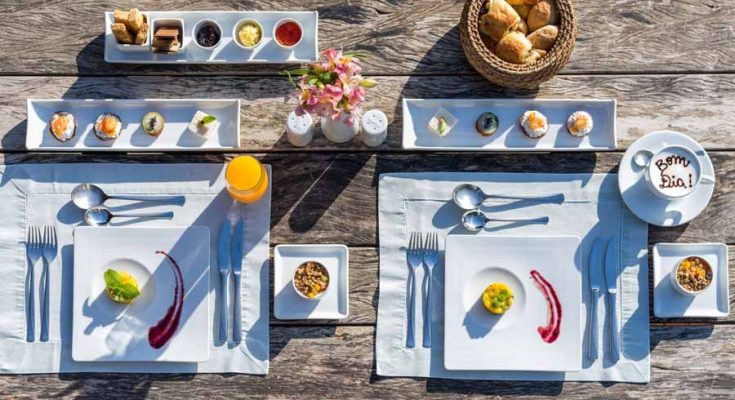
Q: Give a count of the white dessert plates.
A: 2